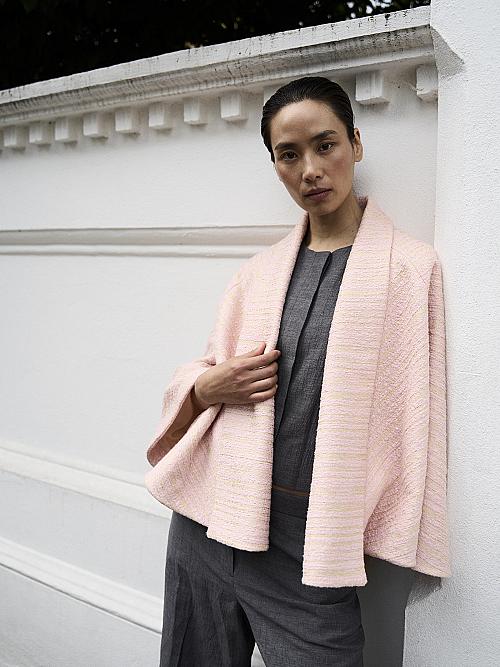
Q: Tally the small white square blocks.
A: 11